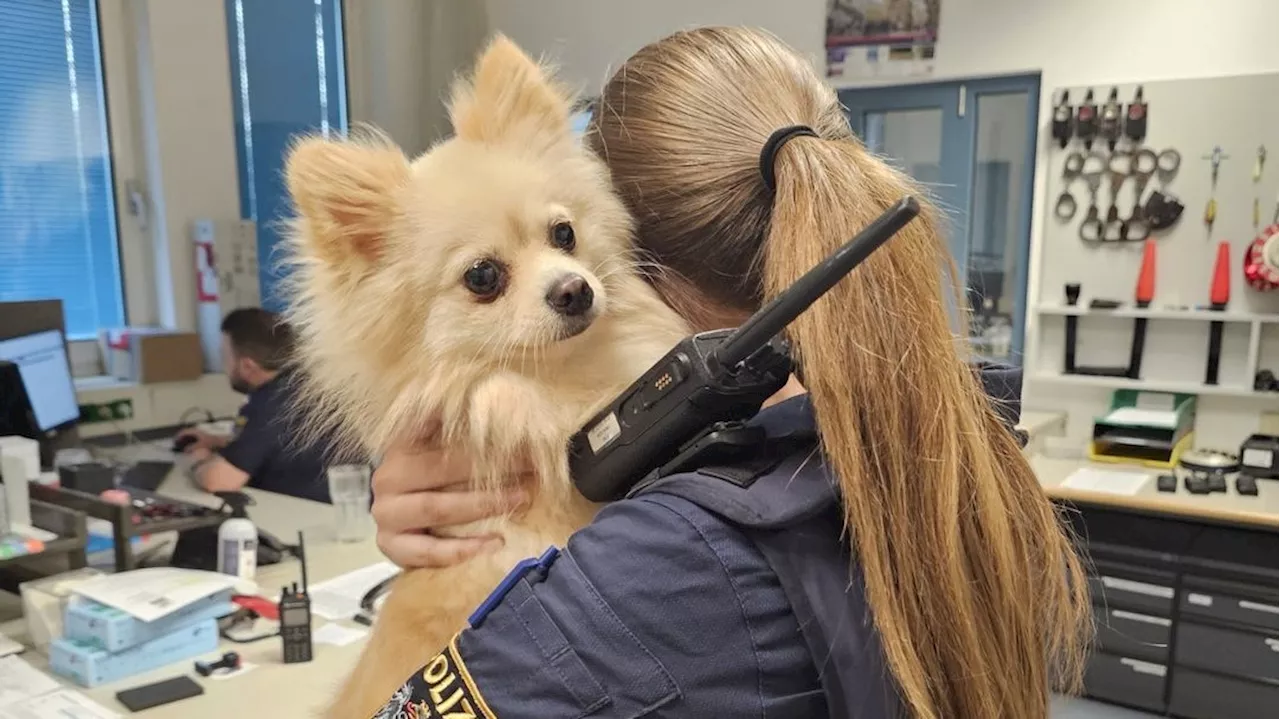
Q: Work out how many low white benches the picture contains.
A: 0